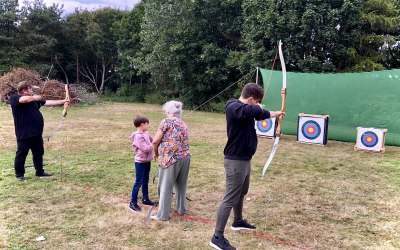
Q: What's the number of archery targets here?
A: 3